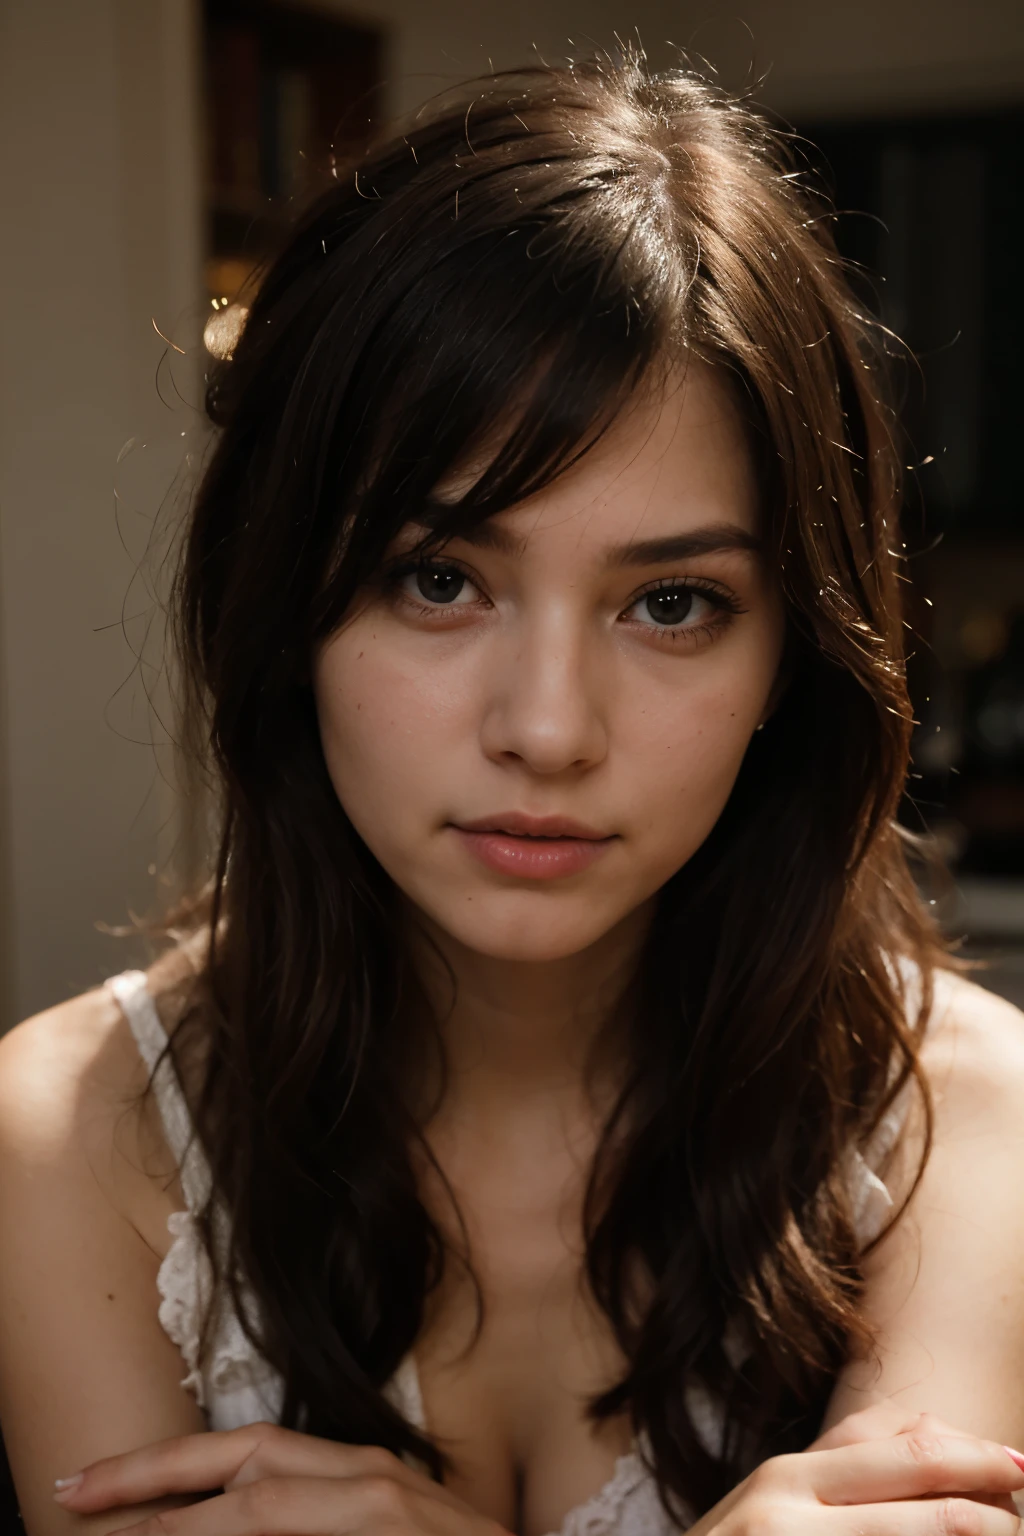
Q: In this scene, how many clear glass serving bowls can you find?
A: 0